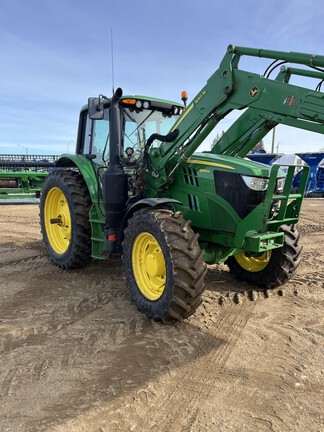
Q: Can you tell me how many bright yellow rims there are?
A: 3